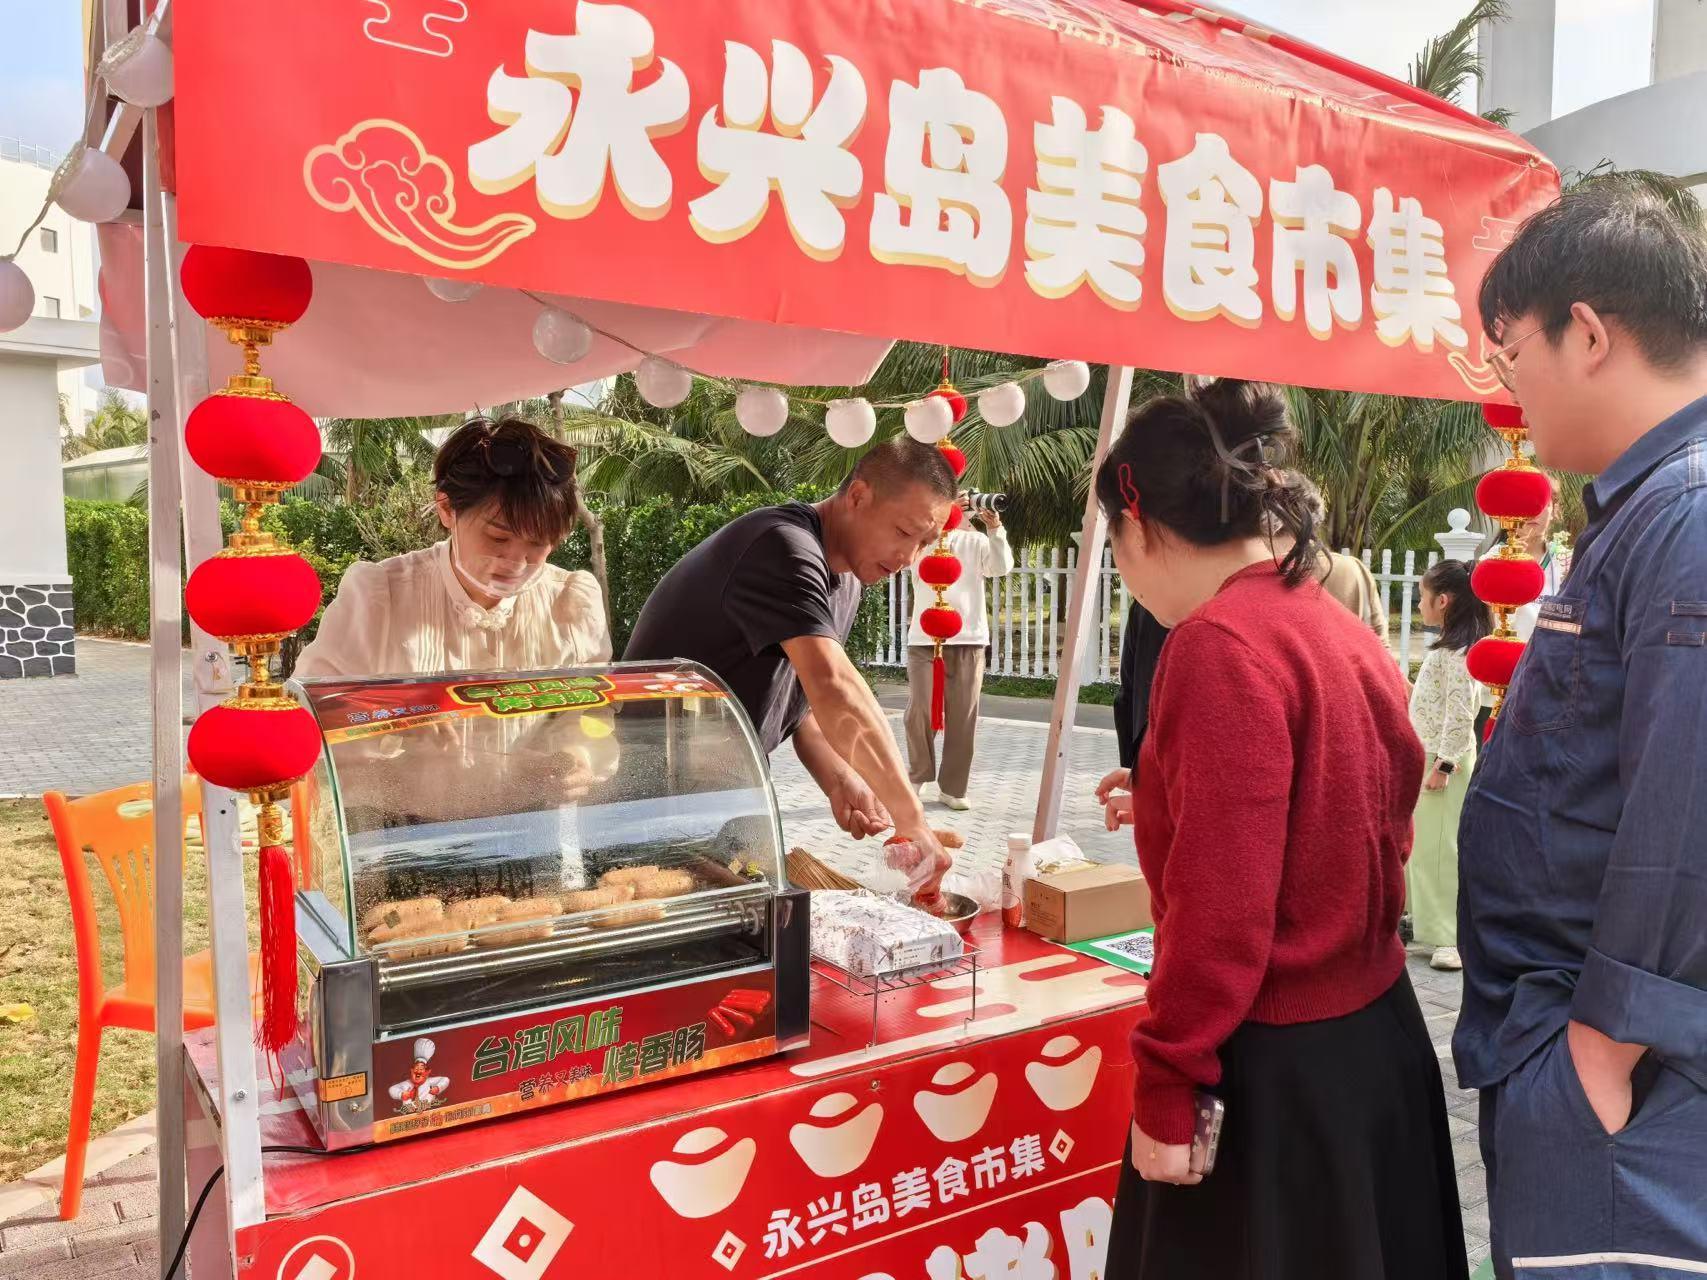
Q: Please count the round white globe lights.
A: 11